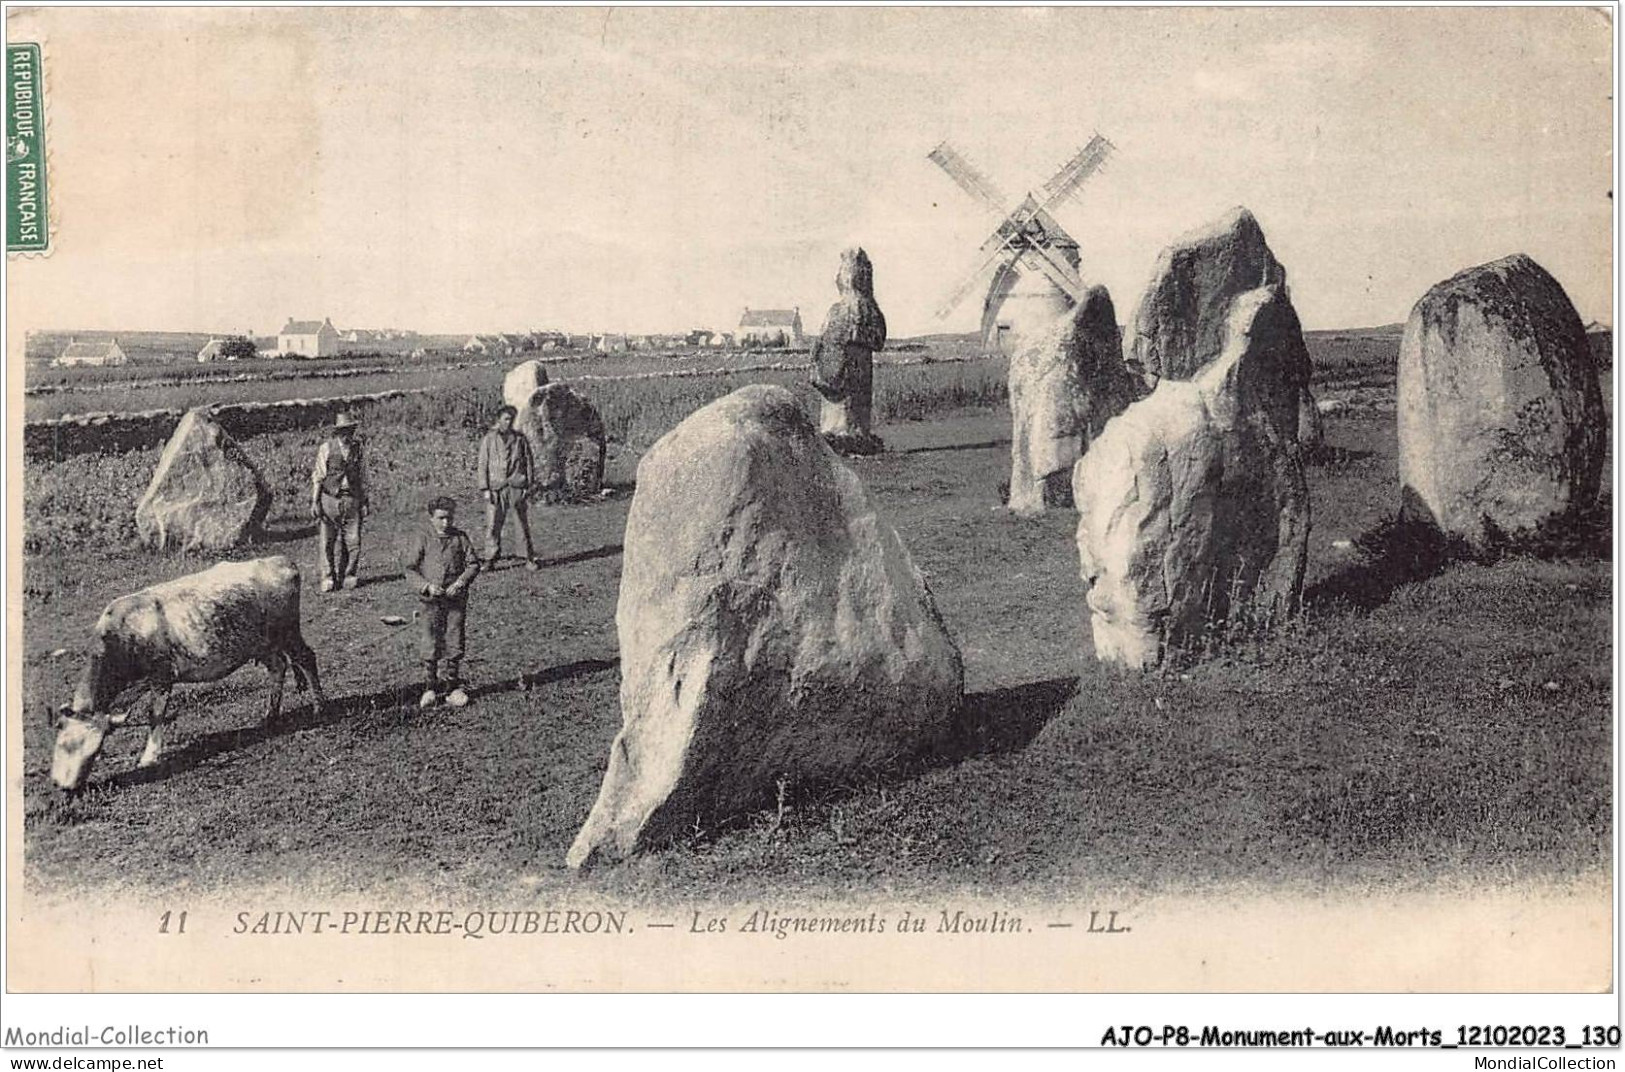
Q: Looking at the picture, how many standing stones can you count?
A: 9